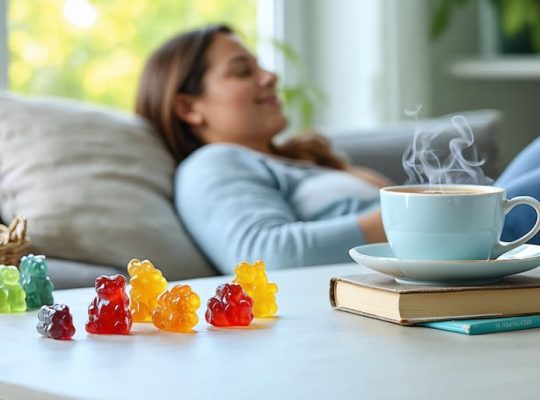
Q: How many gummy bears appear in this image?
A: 8